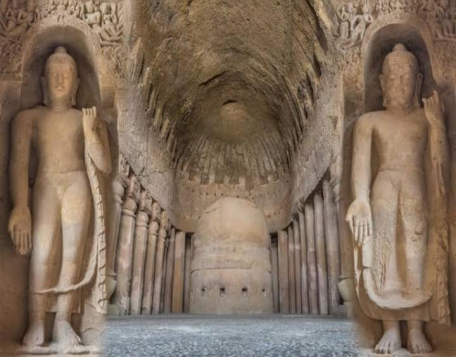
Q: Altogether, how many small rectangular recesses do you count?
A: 4